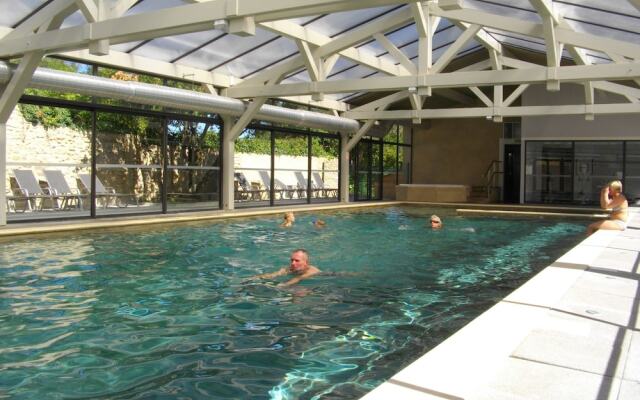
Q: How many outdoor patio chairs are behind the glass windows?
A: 8